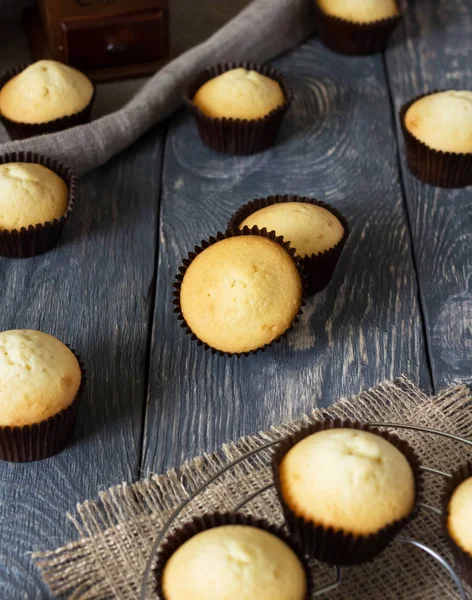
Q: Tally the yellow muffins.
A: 11